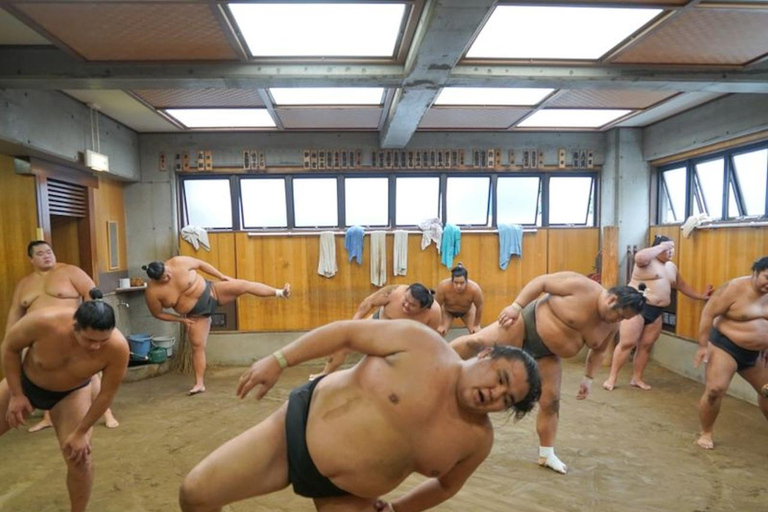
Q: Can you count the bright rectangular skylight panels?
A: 6